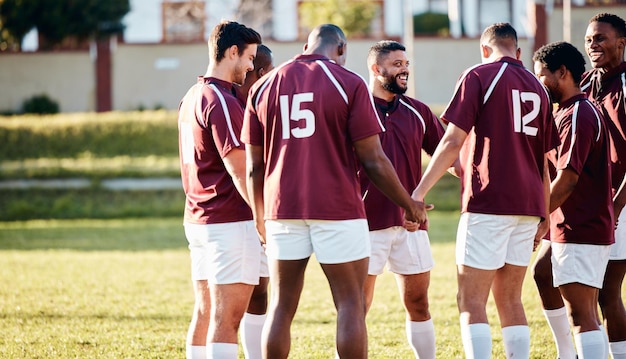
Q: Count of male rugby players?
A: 7